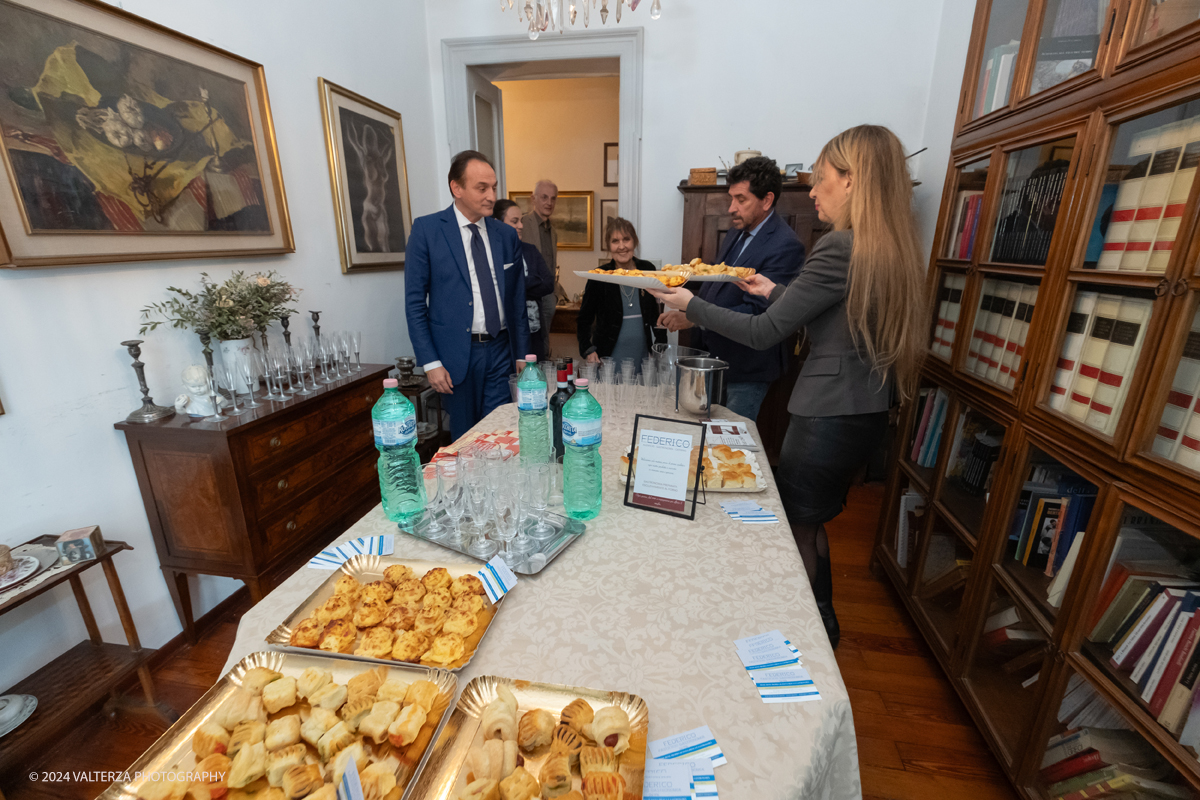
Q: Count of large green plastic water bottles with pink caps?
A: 3